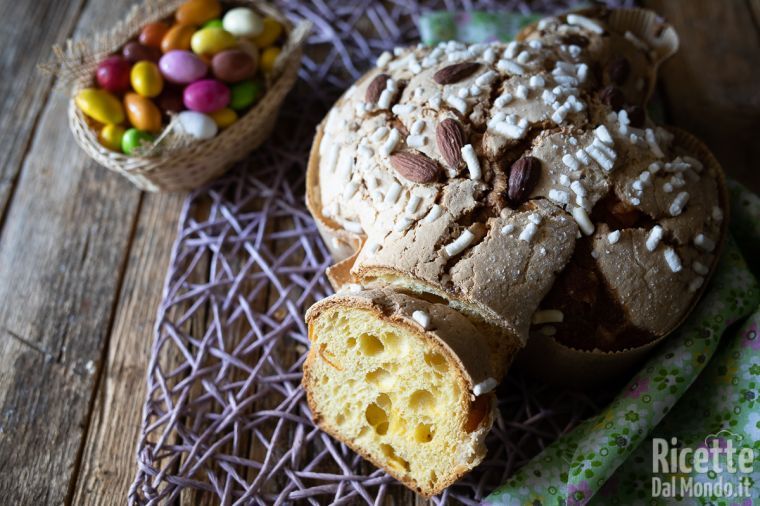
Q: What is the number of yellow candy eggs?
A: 7